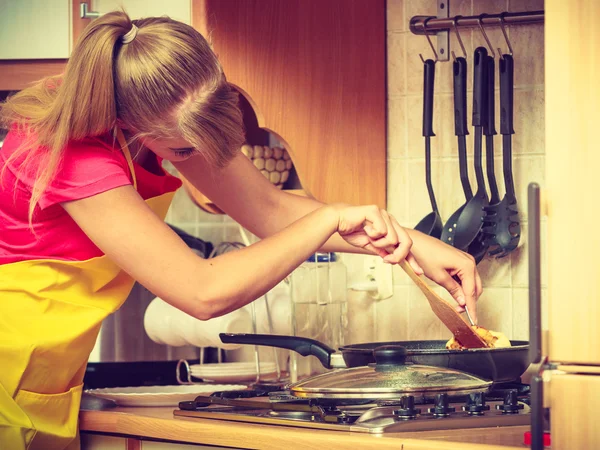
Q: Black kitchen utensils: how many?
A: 5